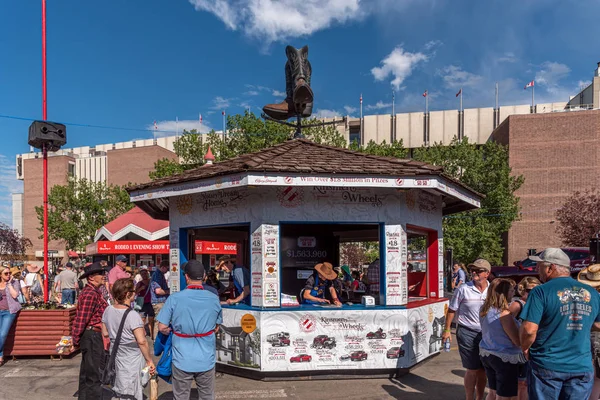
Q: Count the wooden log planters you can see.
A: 1